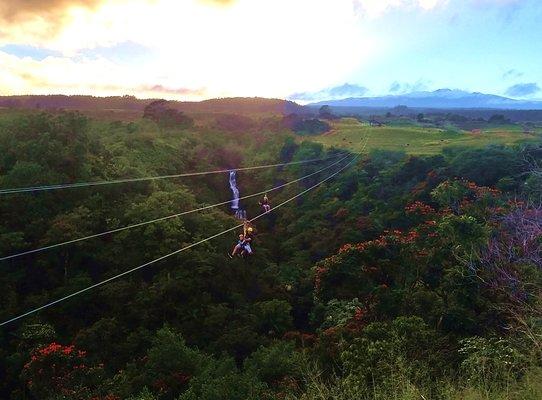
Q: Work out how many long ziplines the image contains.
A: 3